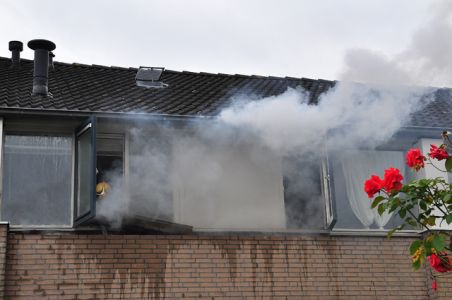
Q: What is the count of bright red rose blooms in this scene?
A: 5